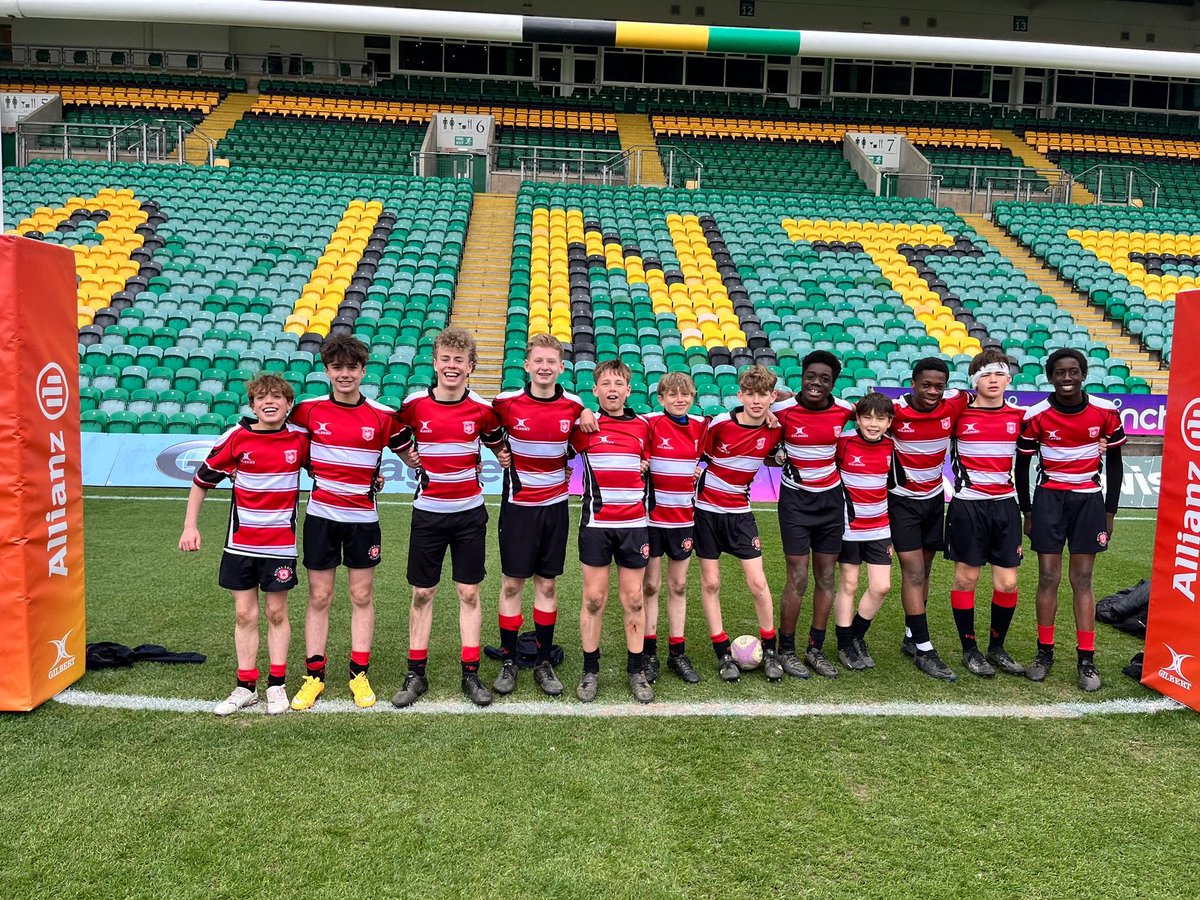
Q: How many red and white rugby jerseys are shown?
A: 12